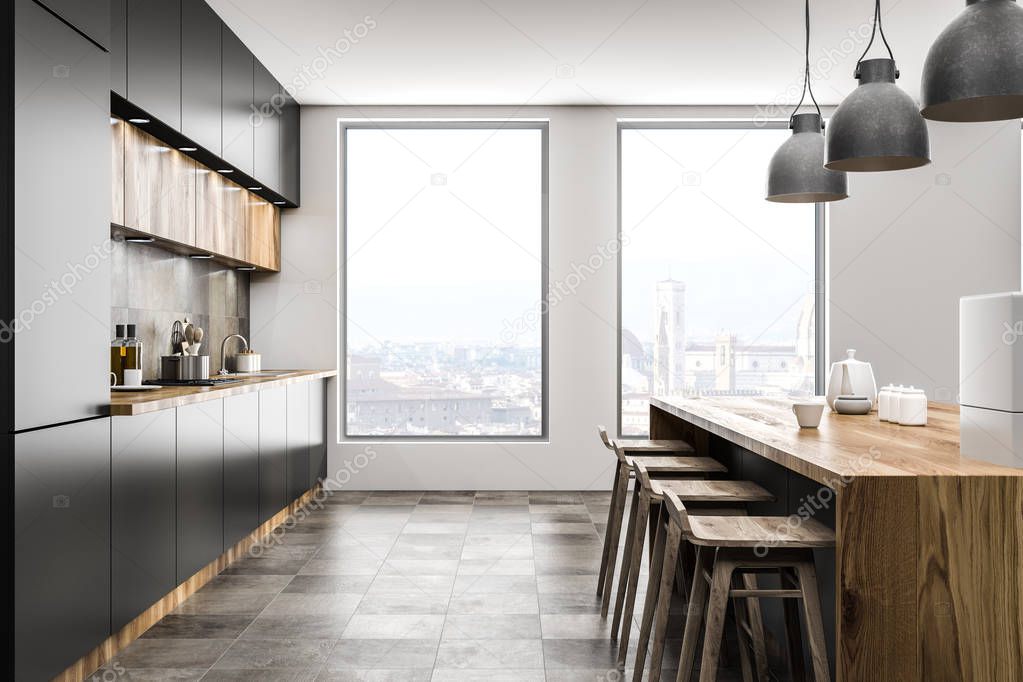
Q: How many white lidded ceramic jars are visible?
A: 3